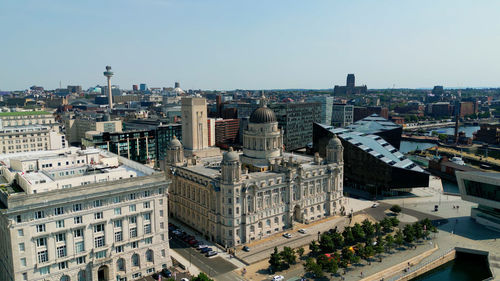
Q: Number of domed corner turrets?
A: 3